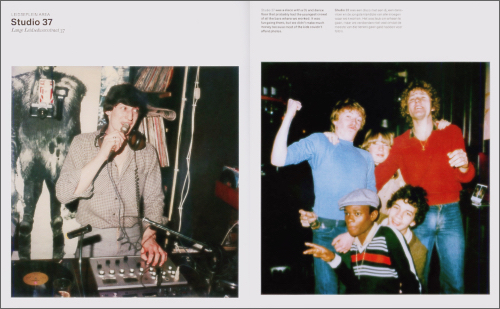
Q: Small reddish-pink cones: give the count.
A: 0